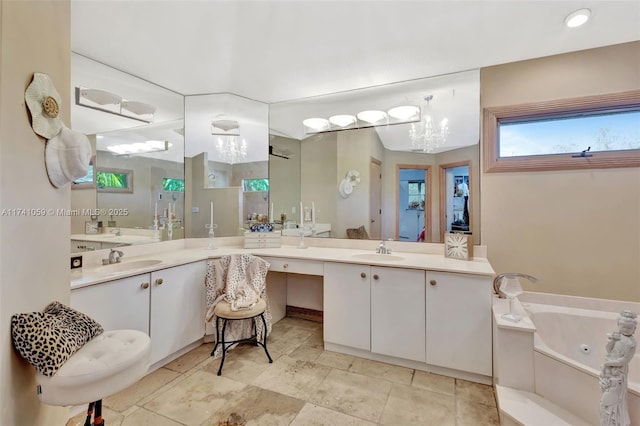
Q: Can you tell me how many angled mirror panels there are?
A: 3